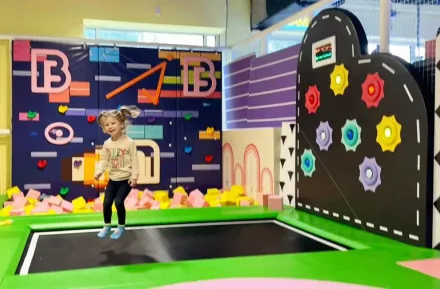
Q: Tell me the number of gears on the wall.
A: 8